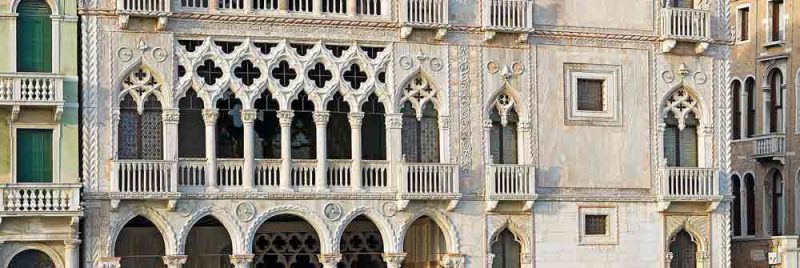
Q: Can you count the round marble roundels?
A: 12